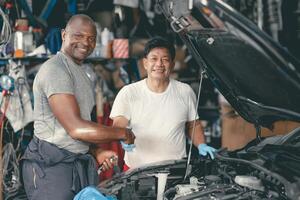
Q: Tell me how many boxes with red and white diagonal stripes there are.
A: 1